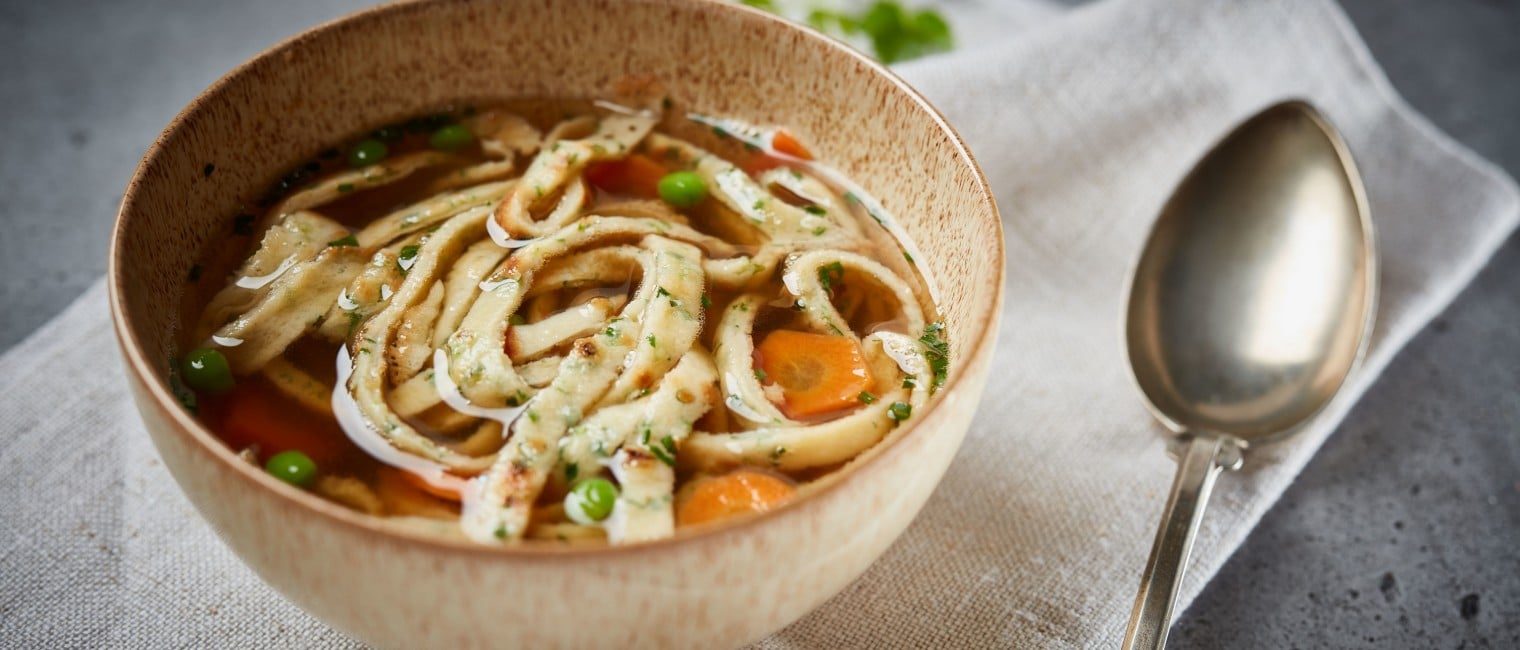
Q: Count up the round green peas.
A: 6